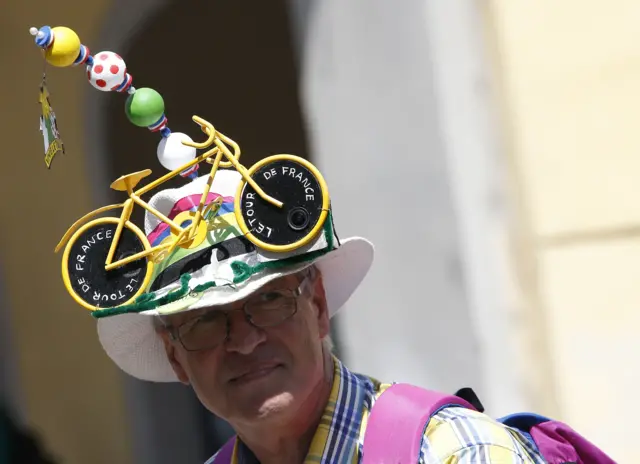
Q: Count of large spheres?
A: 4